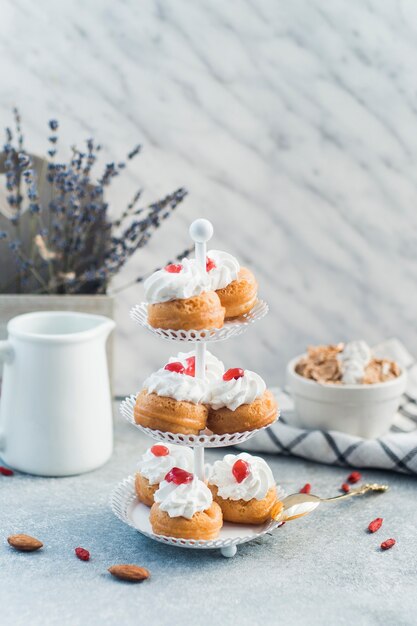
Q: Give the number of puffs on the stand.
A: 8